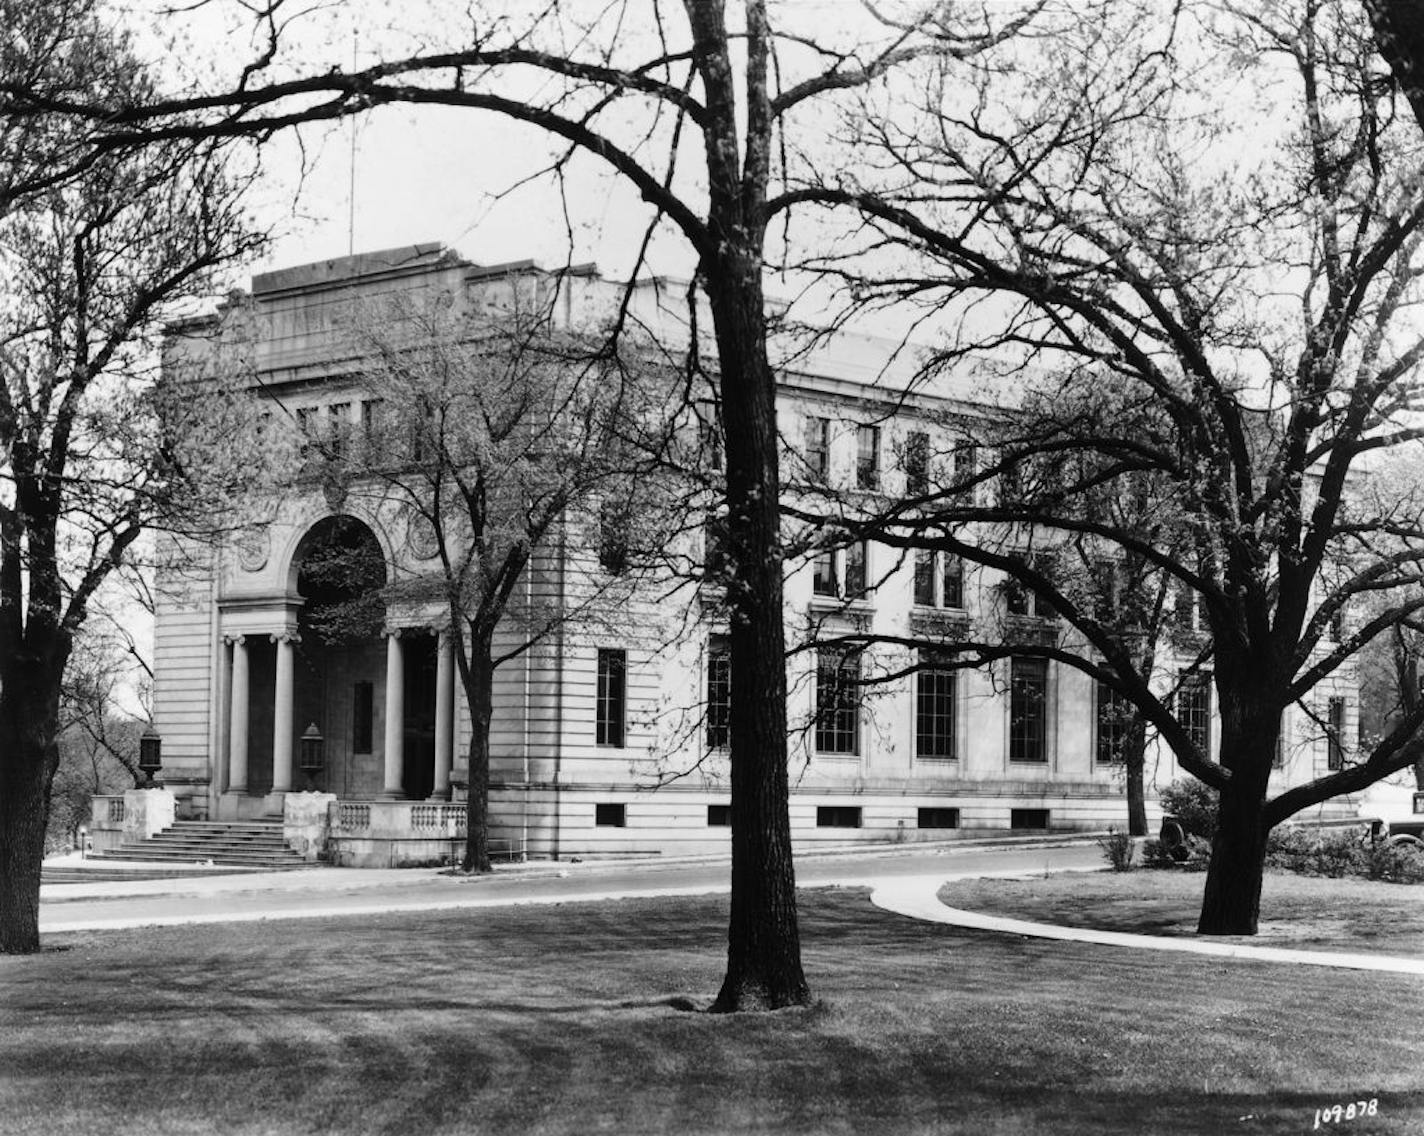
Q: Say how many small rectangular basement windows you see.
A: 5